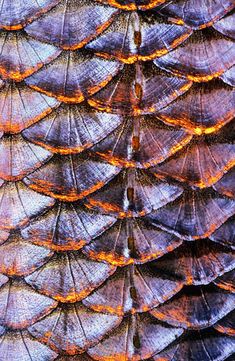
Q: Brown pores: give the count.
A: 7